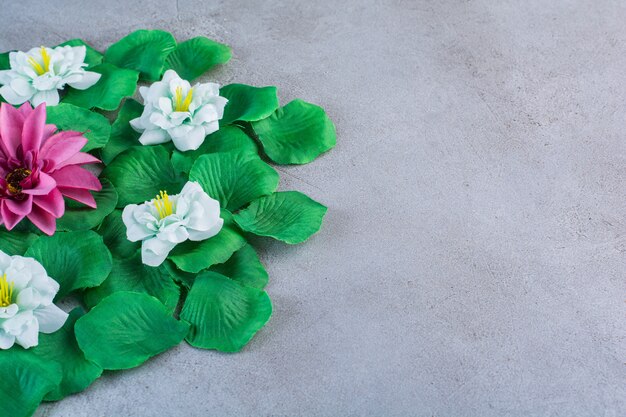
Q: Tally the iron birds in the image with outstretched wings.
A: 0